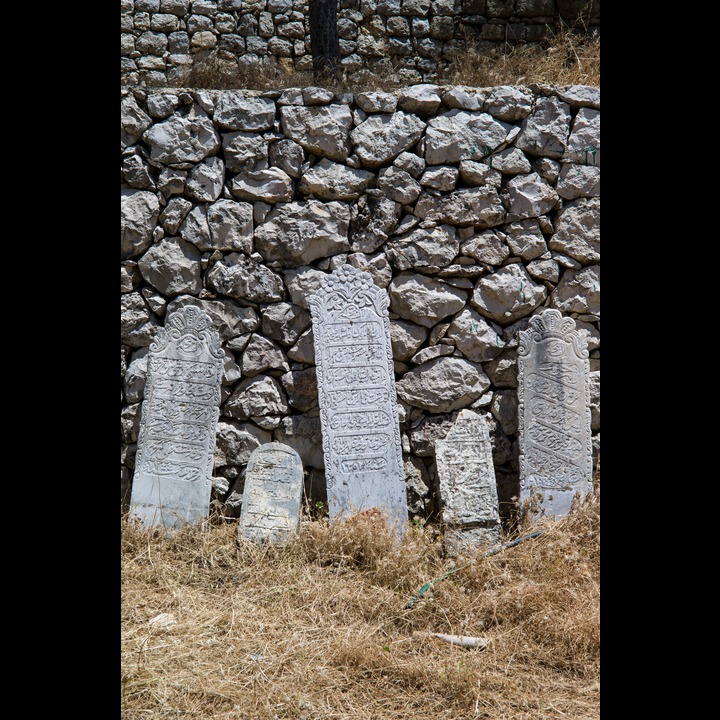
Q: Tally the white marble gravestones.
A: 5